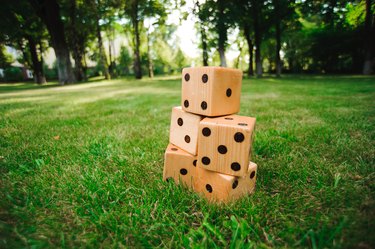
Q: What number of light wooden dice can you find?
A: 5